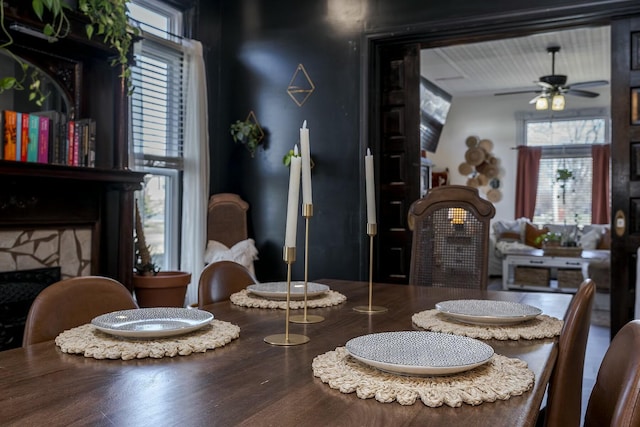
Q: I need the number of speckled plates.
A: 4